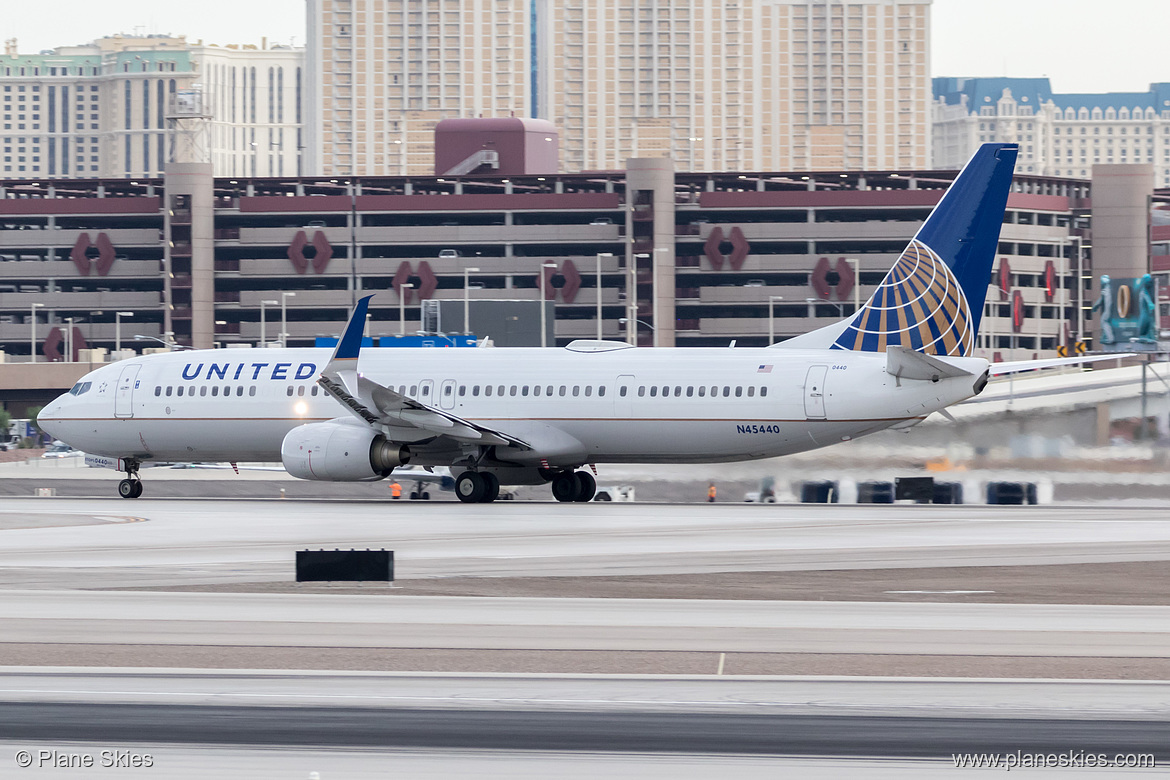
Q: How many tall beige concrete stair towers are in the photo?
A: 3